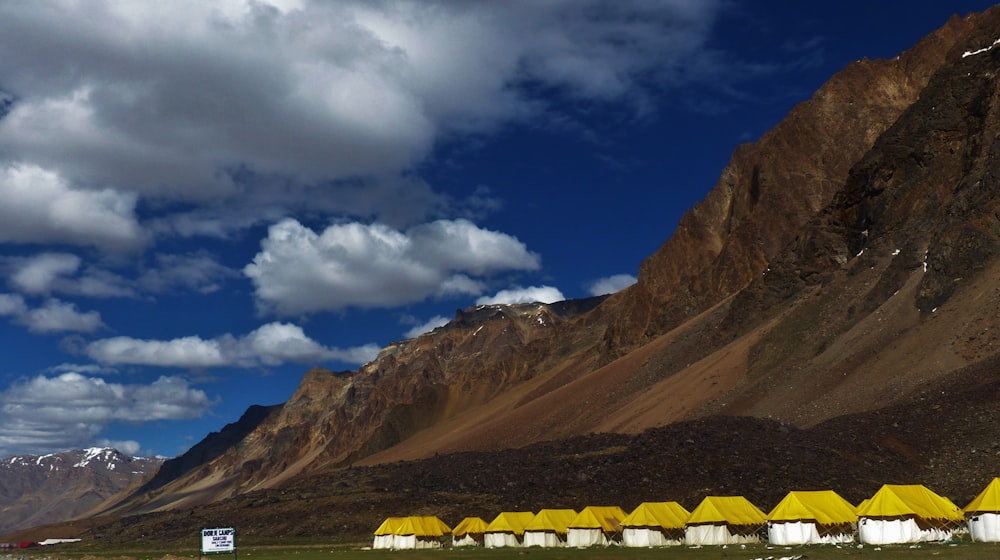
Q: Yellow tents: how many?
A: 11